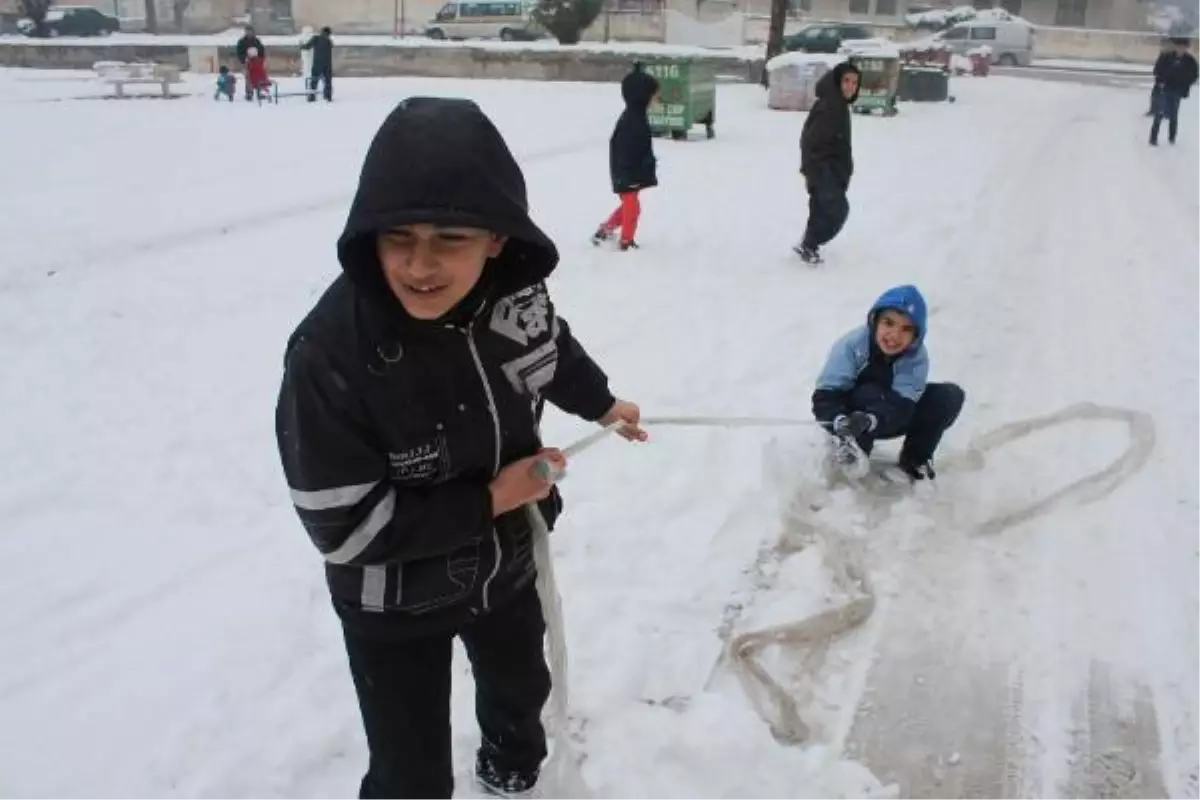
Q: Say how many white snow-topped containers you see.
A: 1